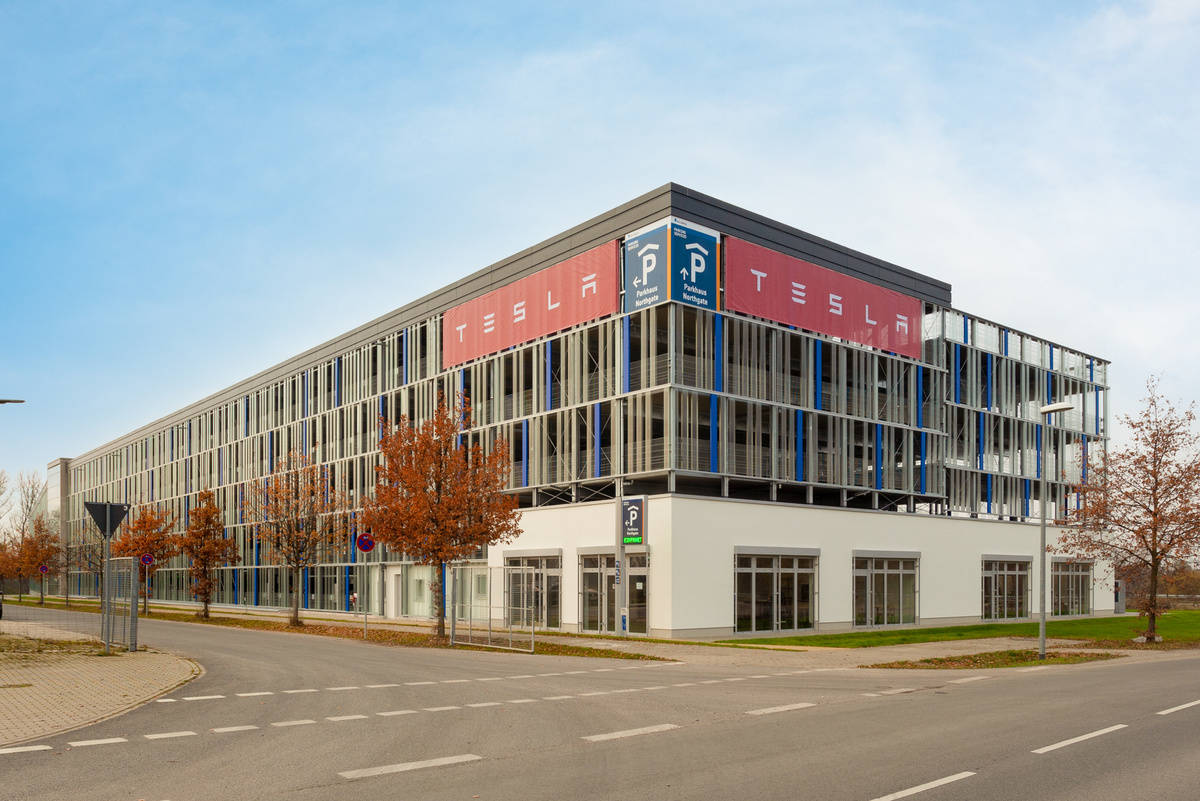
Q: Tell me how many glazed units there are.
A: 6